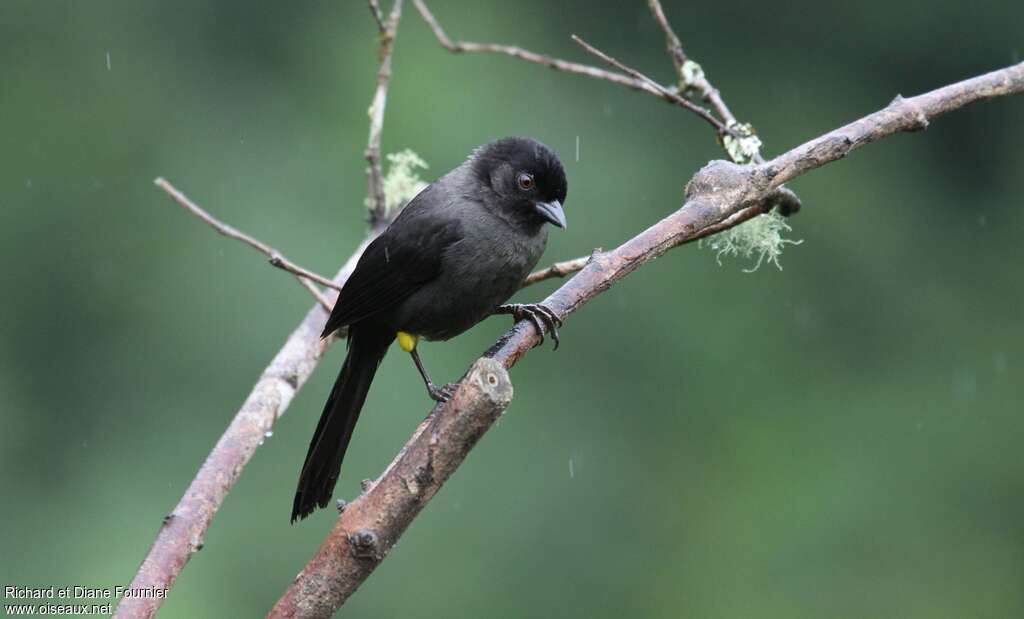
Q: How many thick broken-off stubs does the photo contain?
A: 1